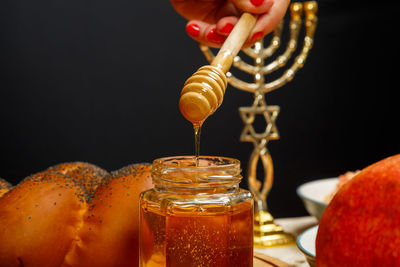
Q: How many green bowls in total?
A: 2